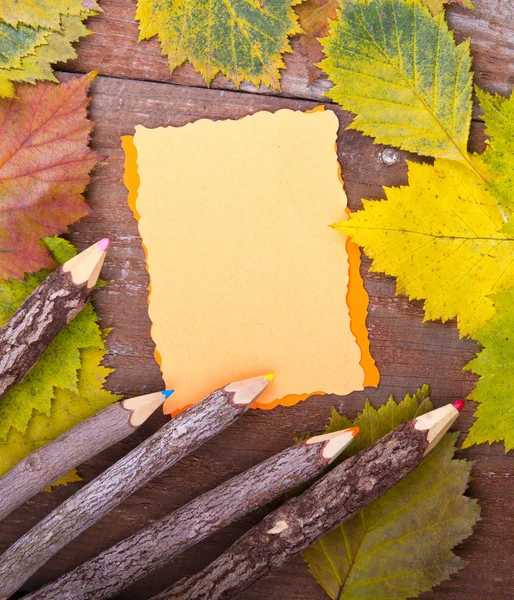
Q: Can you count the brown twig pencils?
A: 5